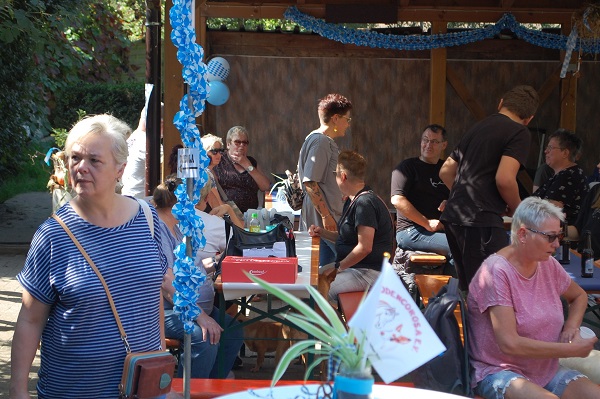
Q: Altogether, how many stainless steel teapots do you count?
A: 0